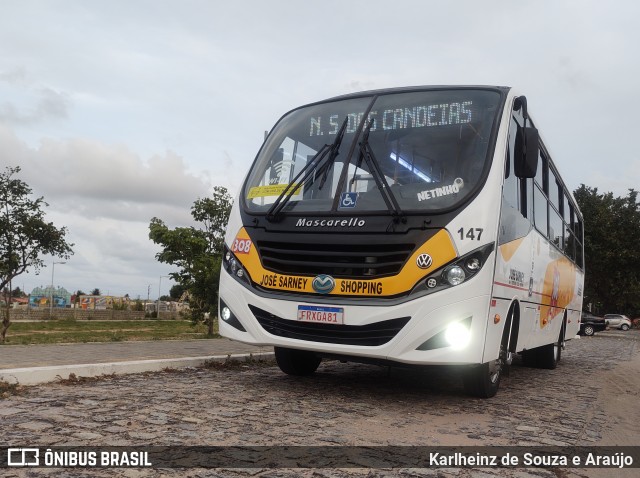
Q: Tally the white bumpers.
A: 1